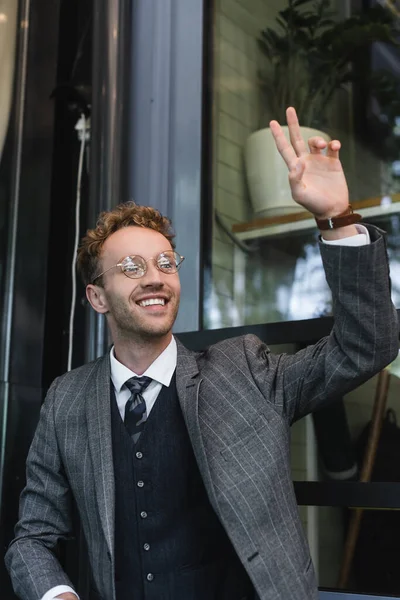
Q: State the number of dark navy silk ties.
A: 1